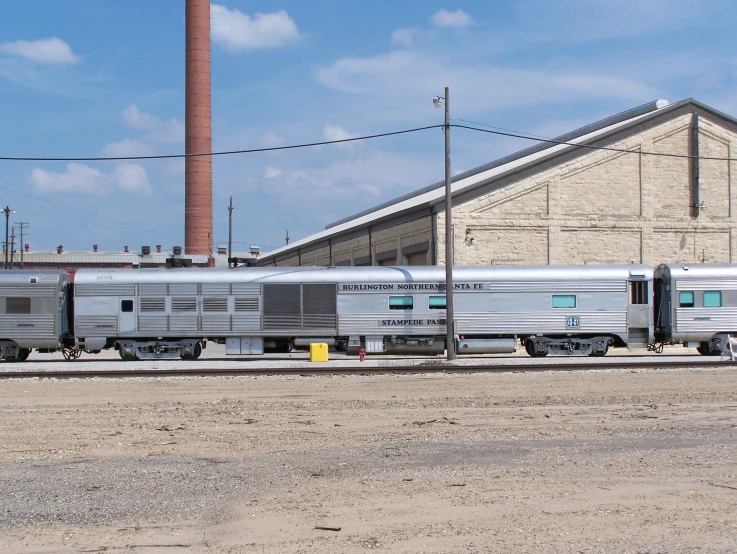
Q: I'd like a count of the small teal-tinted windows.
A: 5